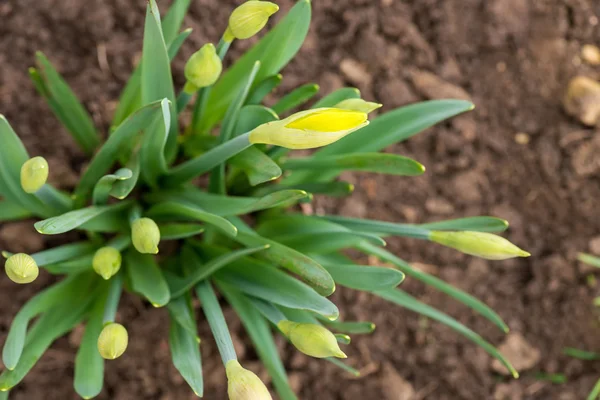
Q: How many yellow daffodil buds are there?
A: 12